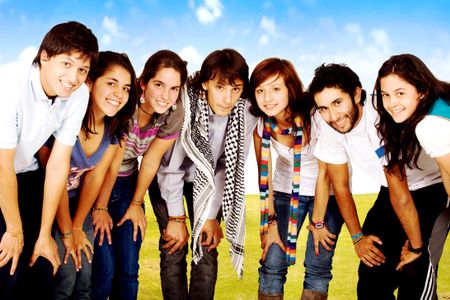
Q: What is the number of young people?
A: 7